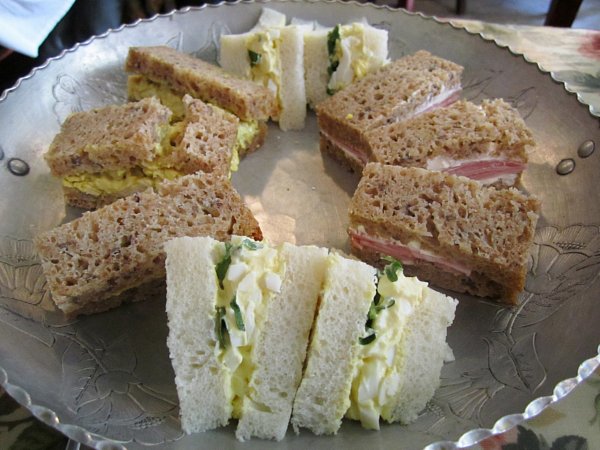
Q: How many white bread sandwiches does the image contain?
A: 4